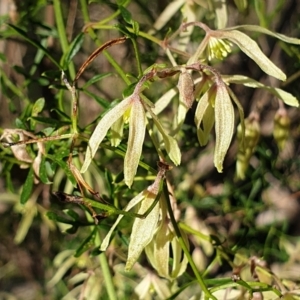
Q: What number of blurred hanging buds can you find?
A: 2